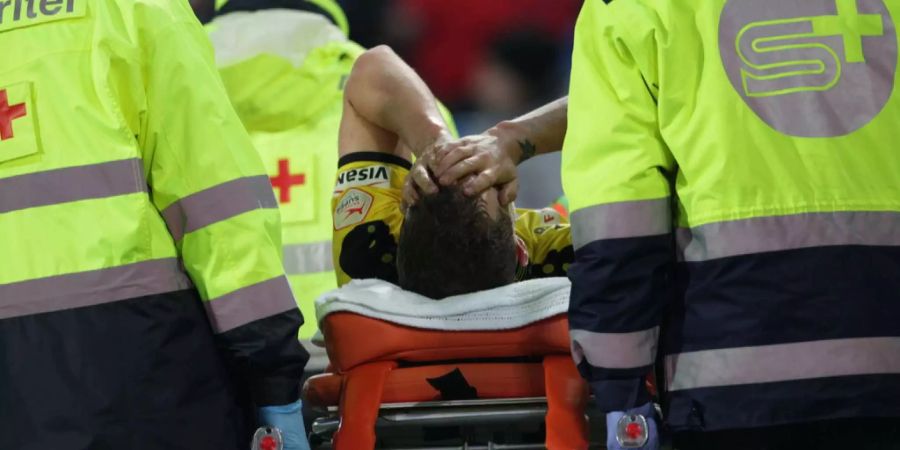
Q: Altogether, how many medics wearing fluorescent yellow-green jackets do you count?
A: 3